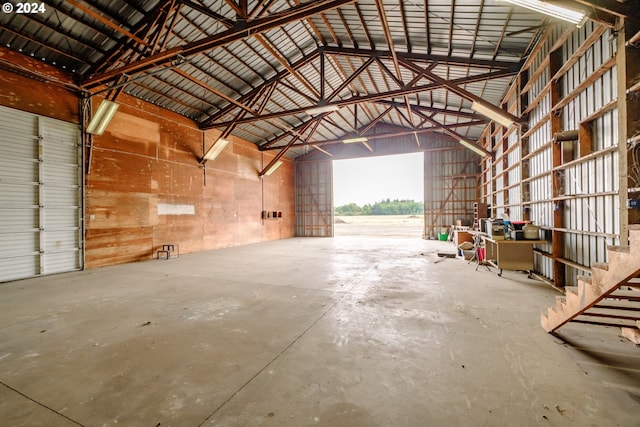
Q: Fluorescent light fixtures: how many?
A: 8